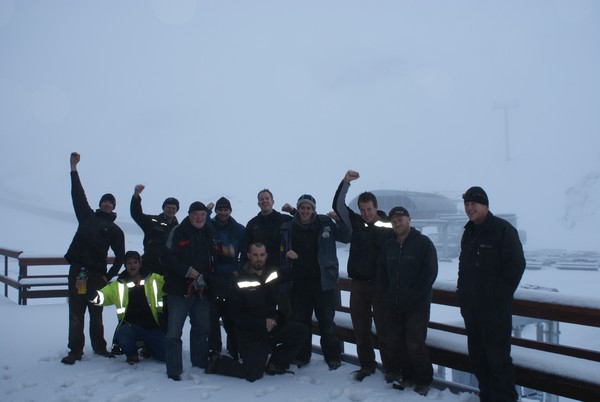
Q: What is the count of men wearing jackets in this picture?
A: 11